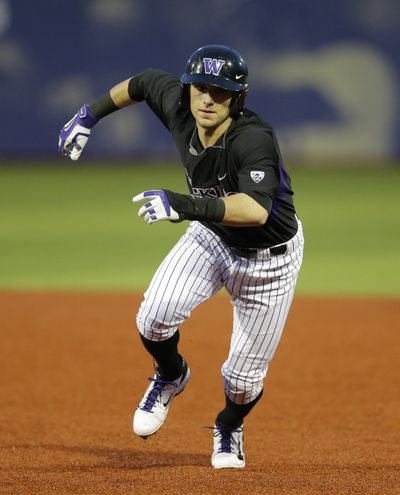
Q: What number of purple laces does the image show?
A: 2